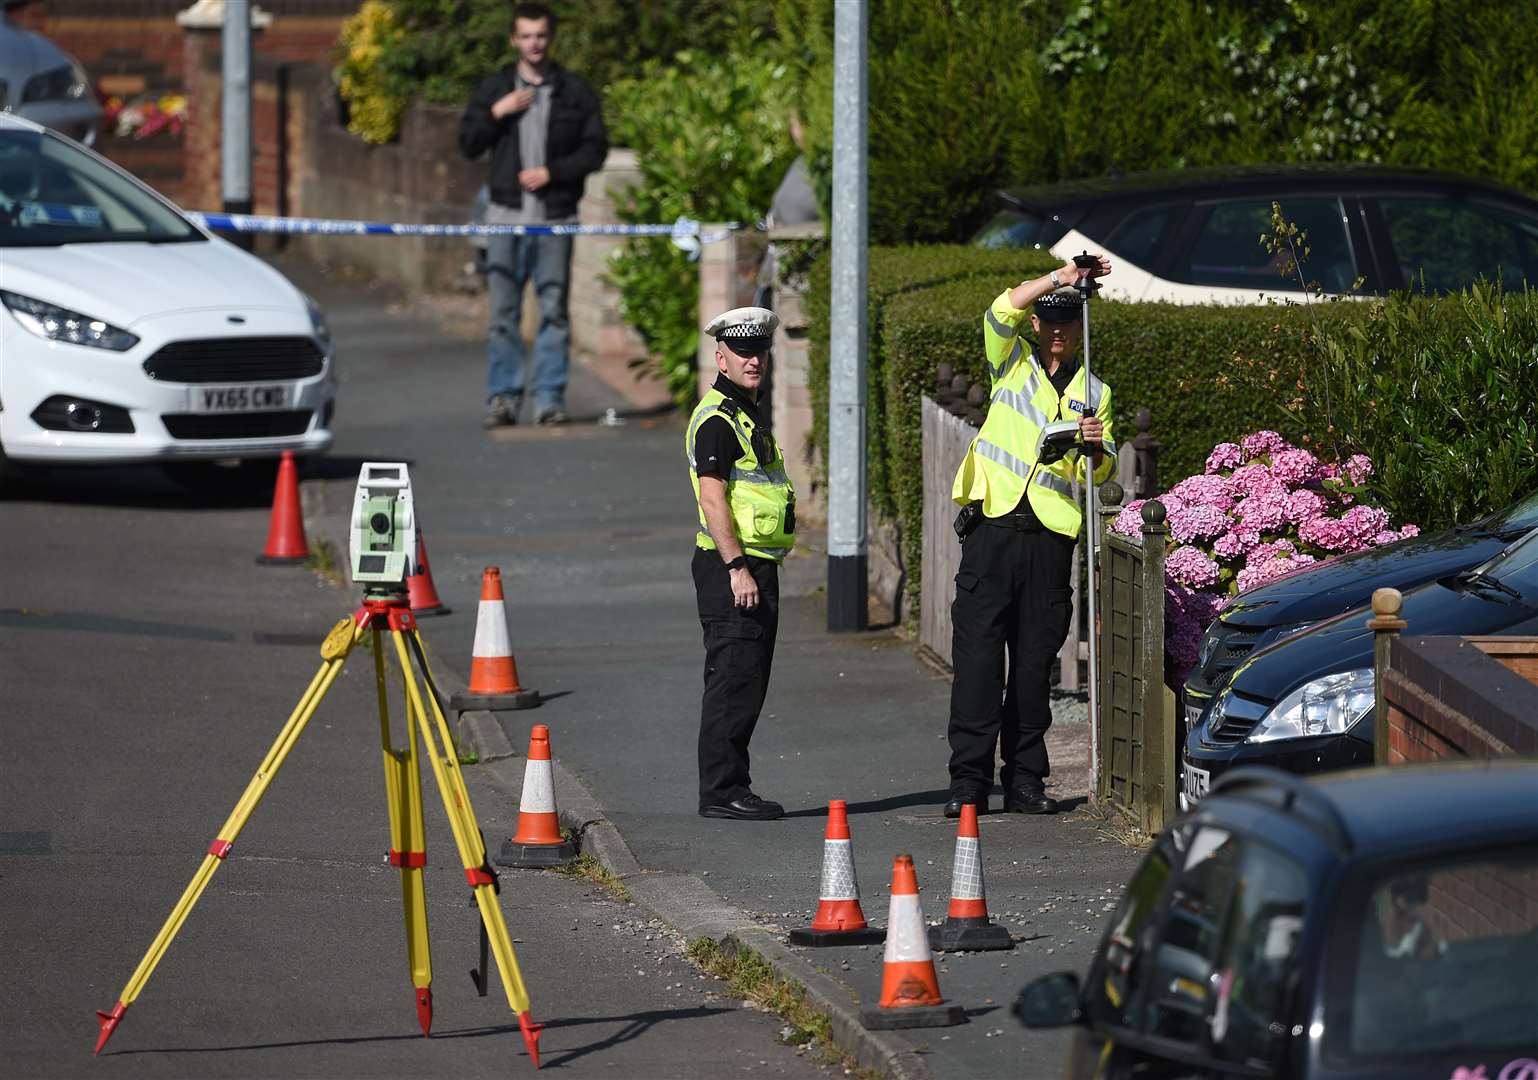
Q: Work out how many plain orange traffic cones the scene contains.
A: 2